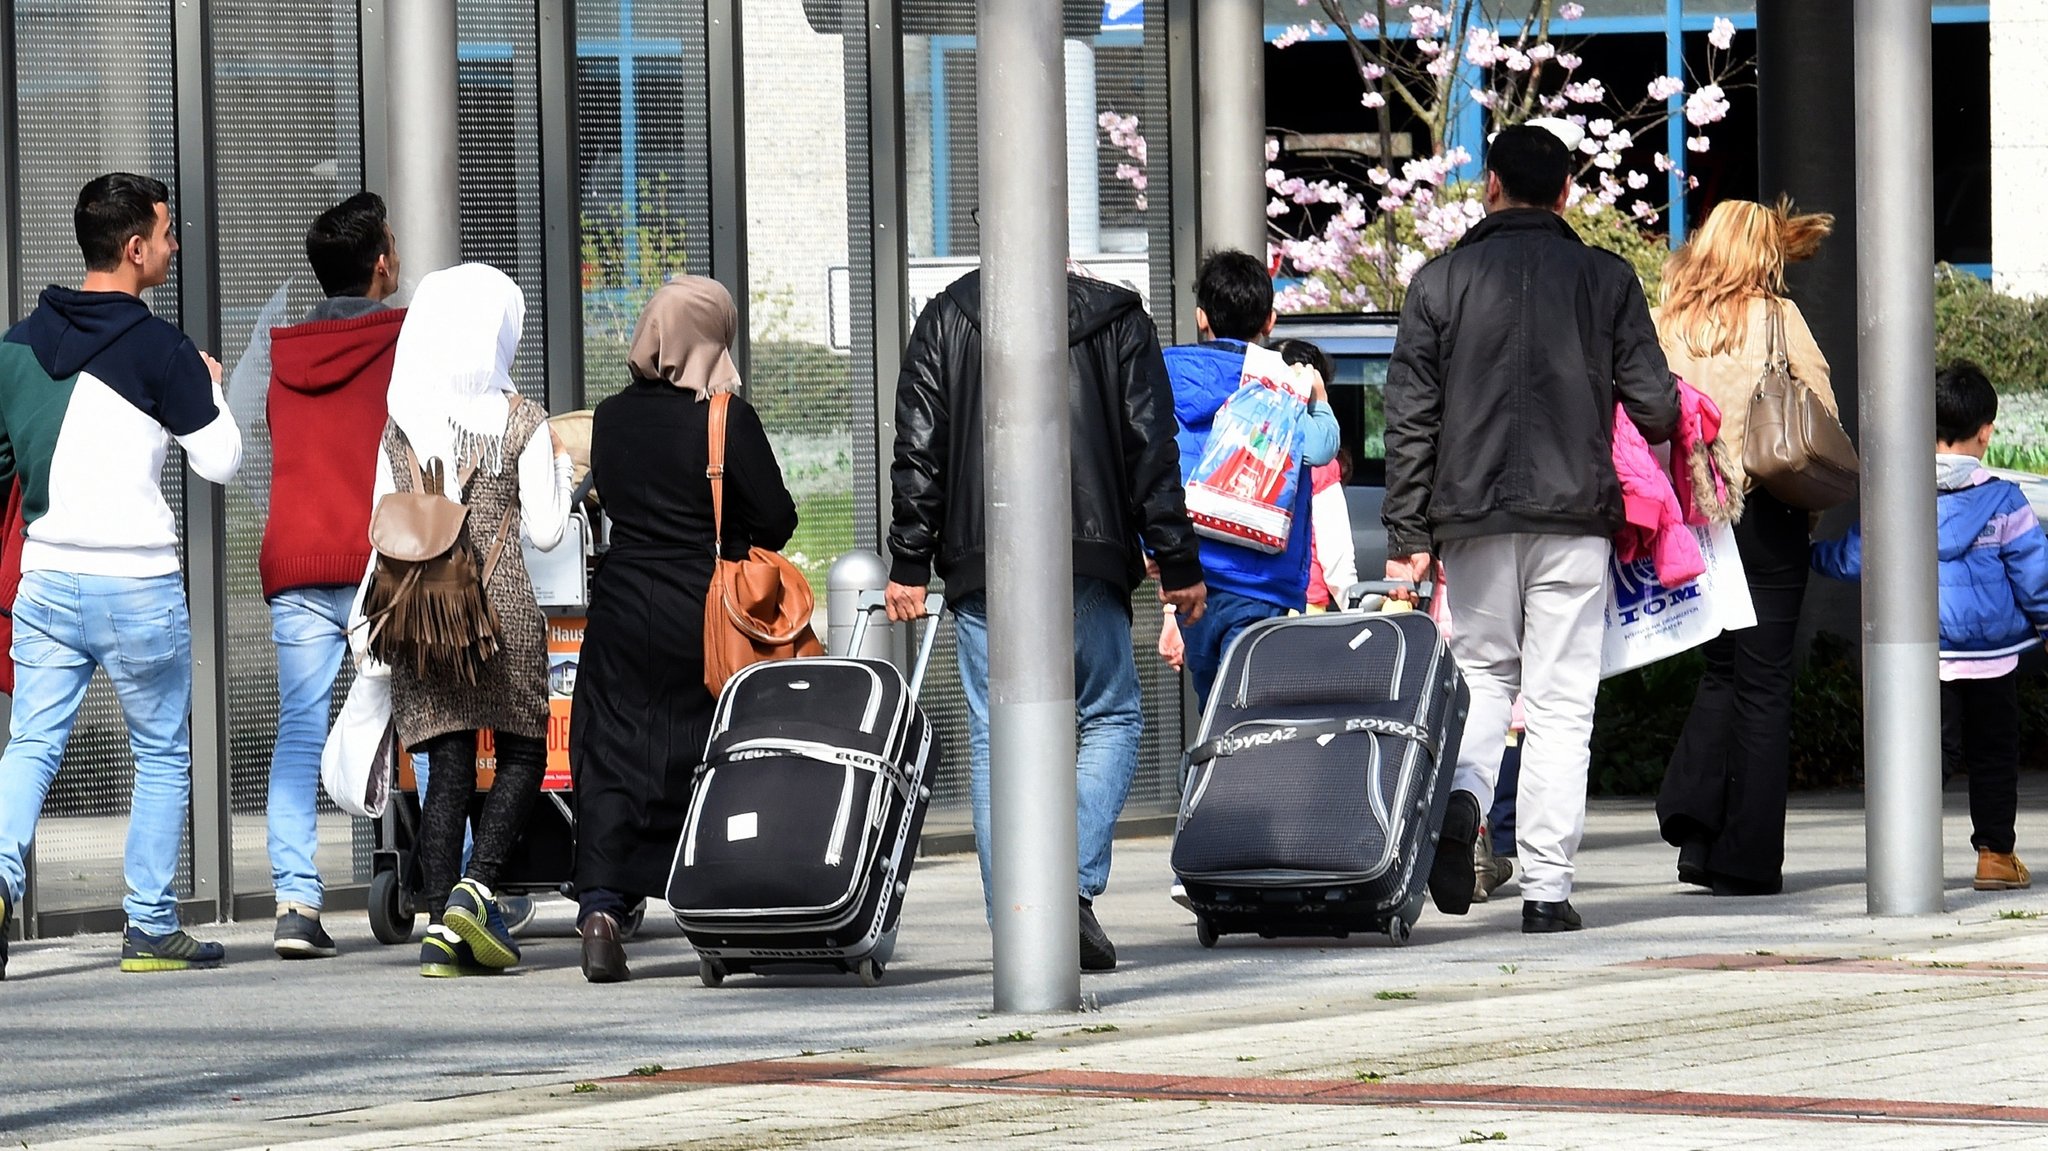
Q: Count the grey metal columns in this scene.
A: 4